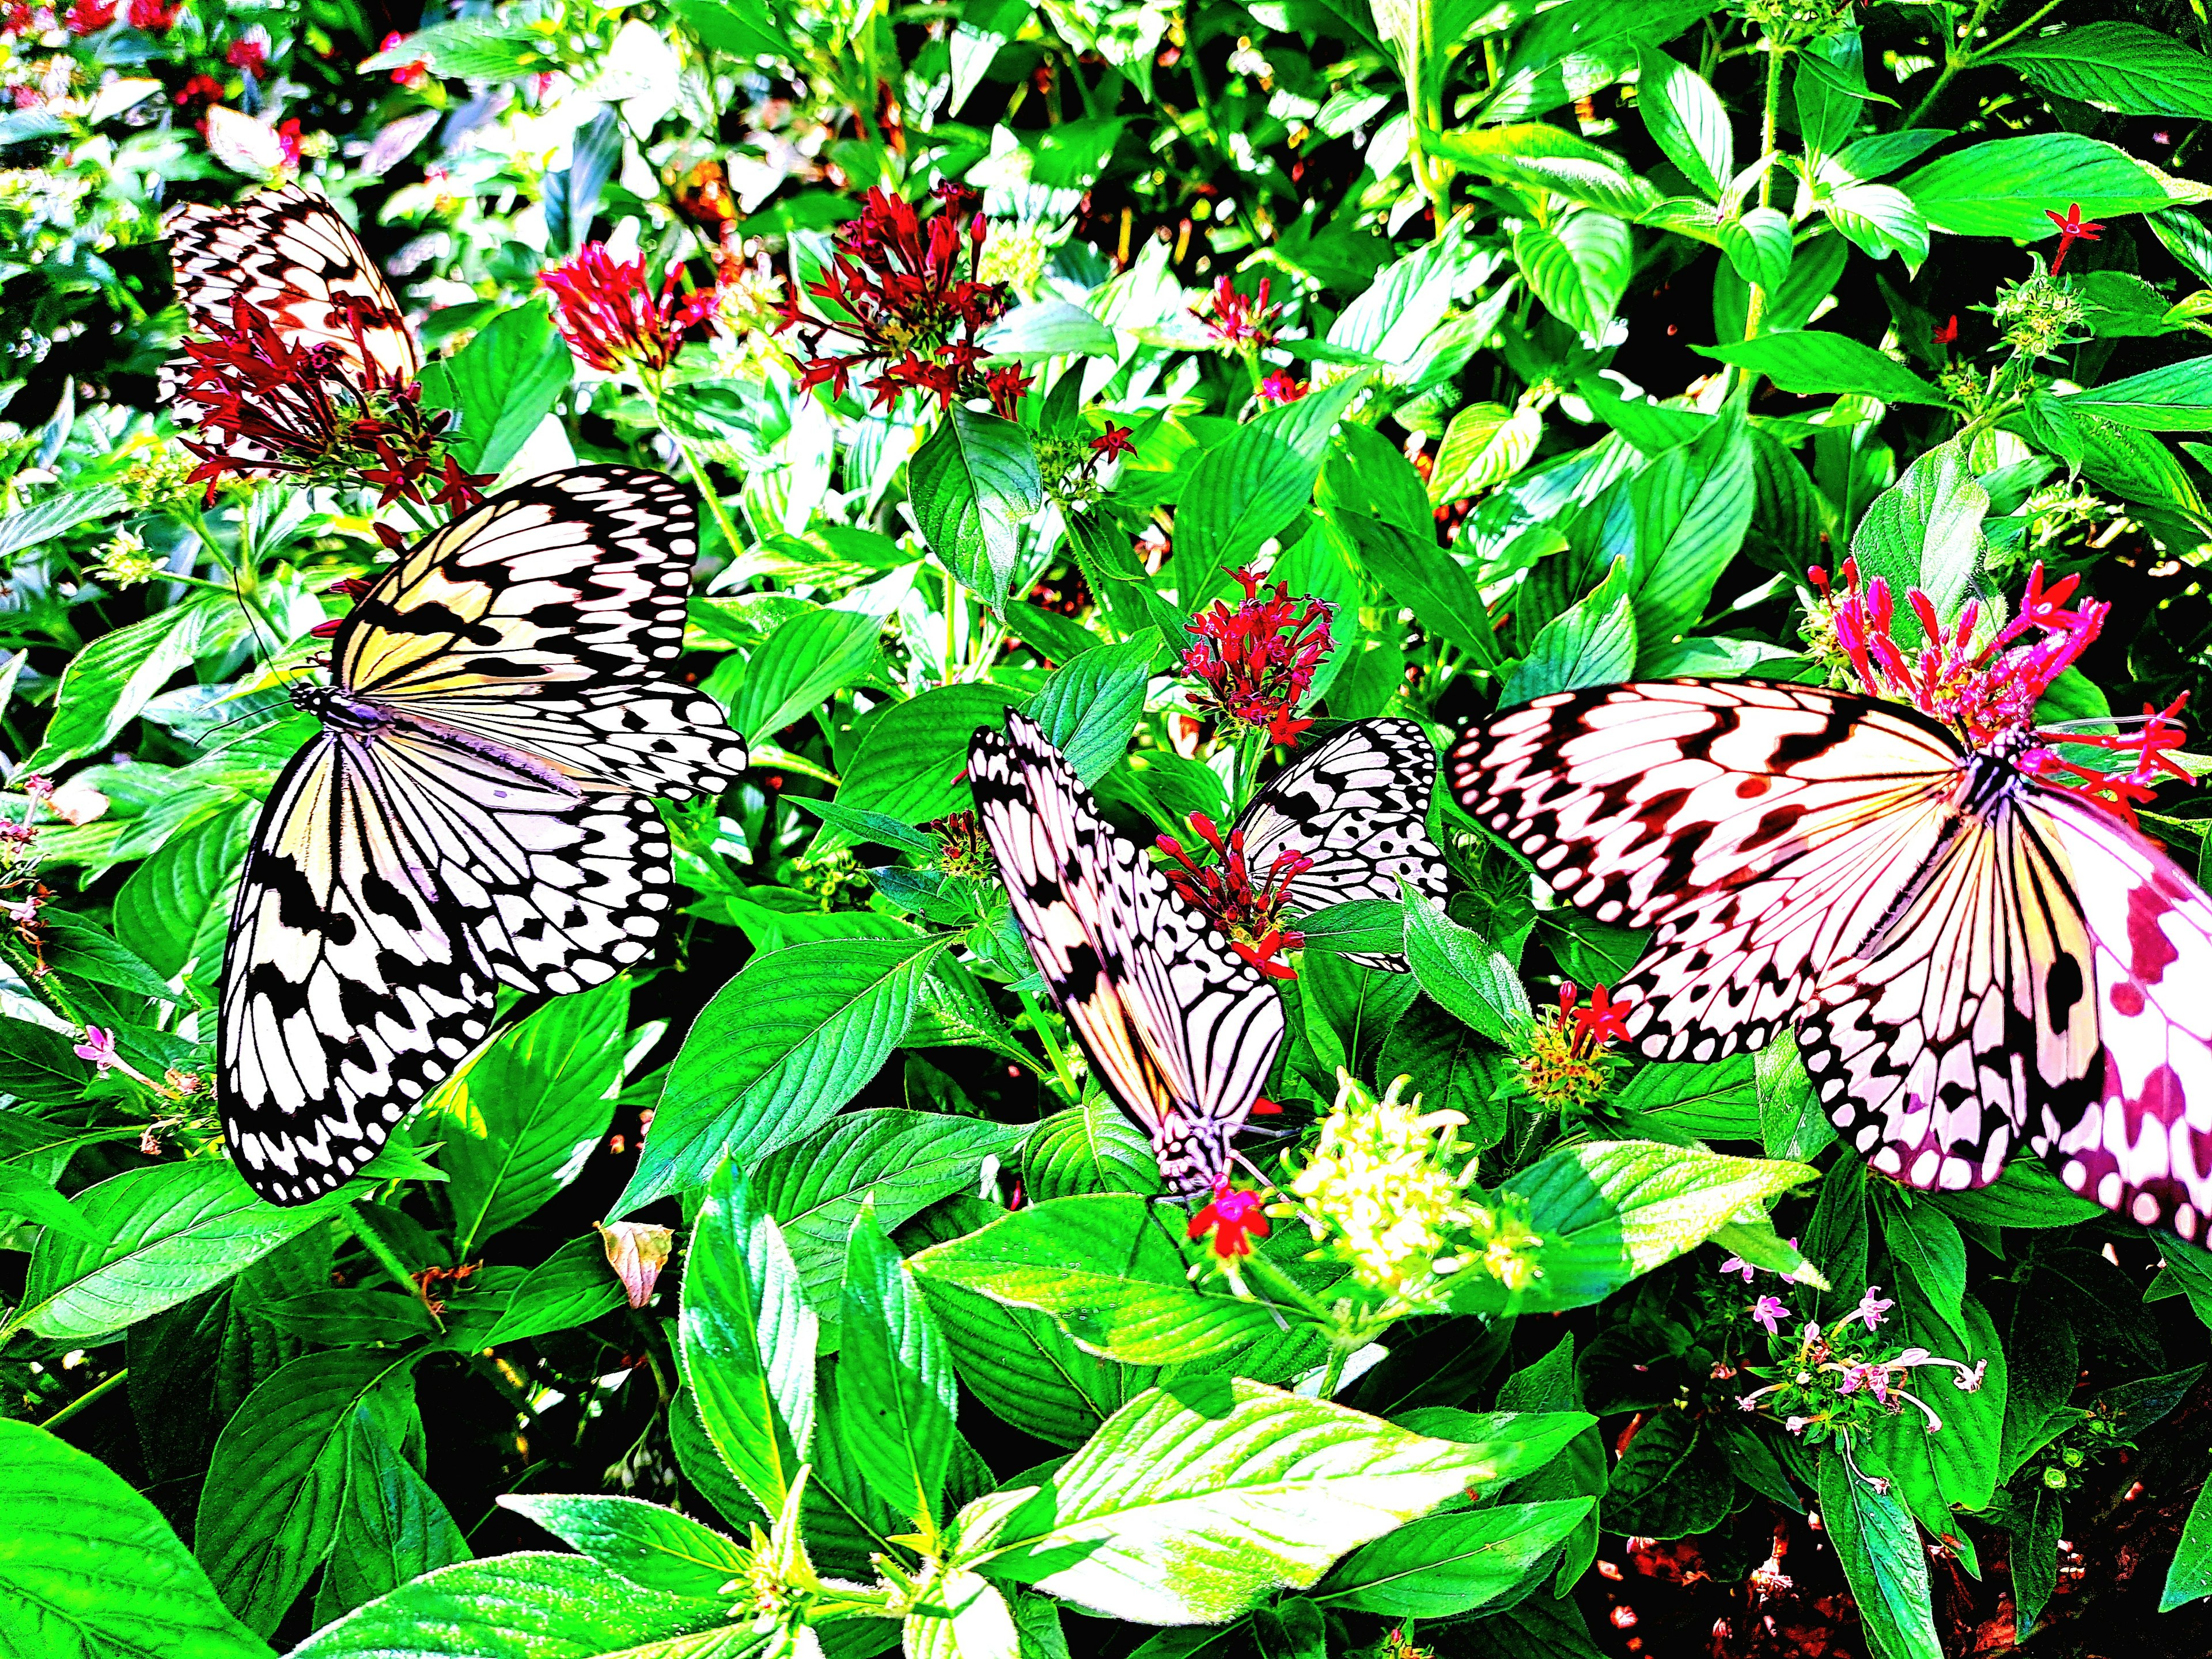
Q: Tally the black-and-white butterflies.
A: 5